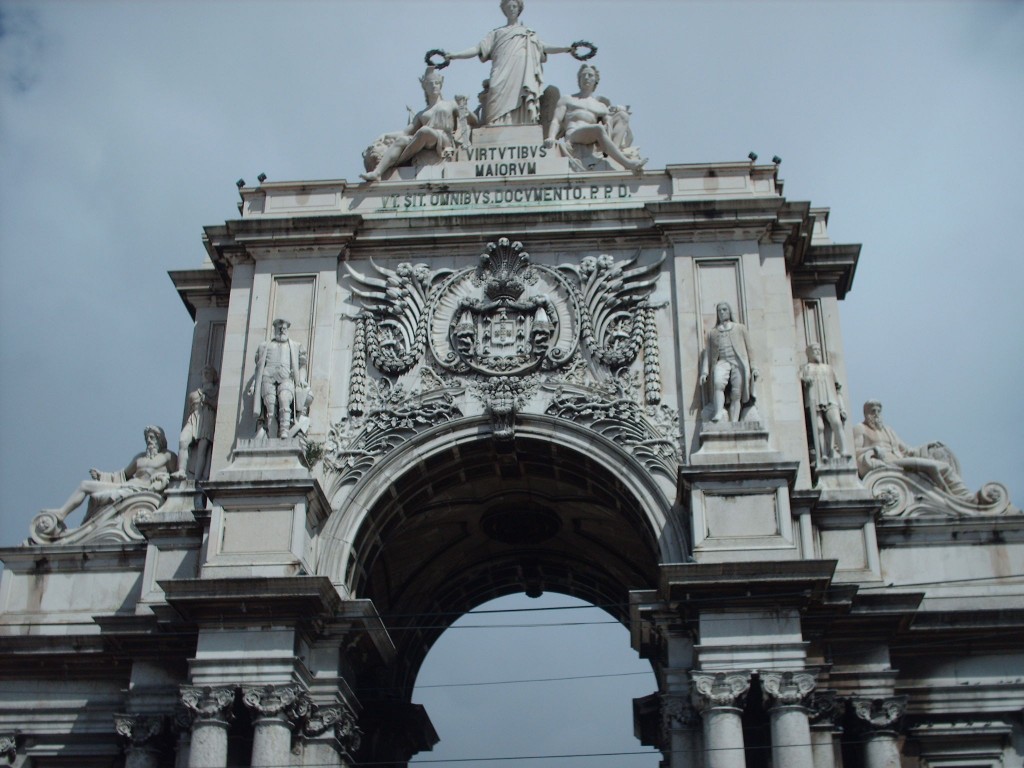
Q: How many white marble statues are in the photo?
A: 9